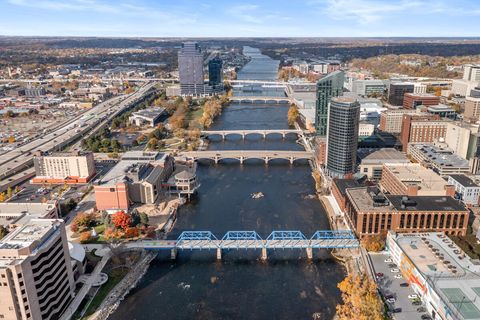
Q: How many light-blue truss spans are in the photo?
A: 4